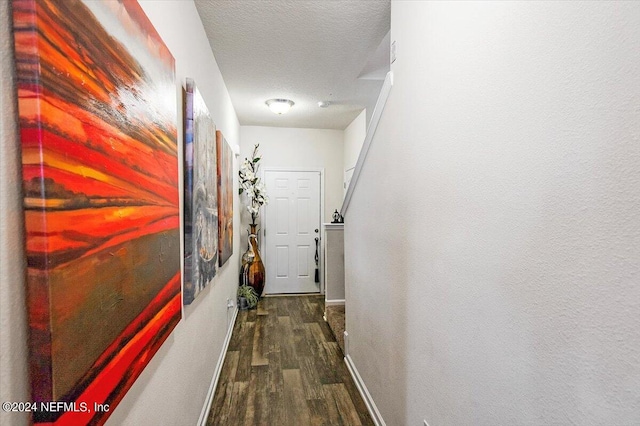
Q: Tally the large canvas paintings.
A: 3